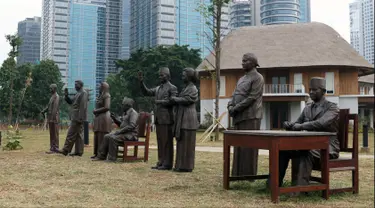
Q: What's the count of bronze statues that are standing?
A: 6